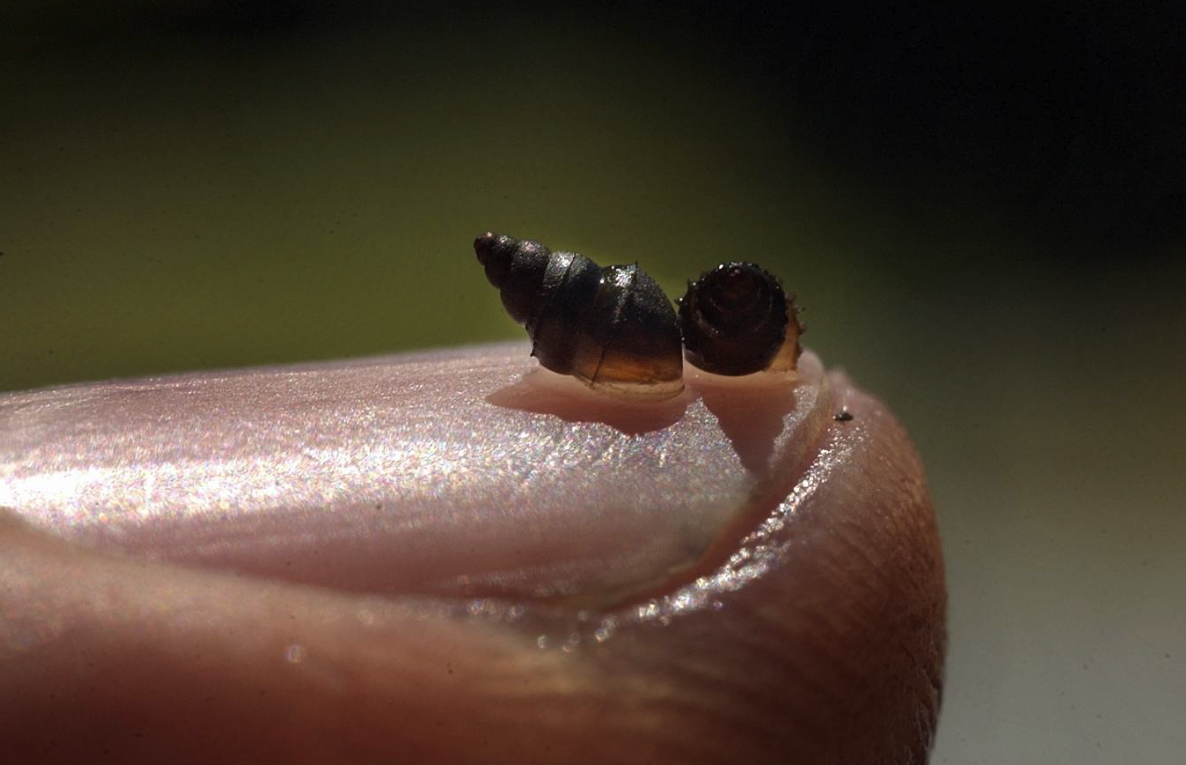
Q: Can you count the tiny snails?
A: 2